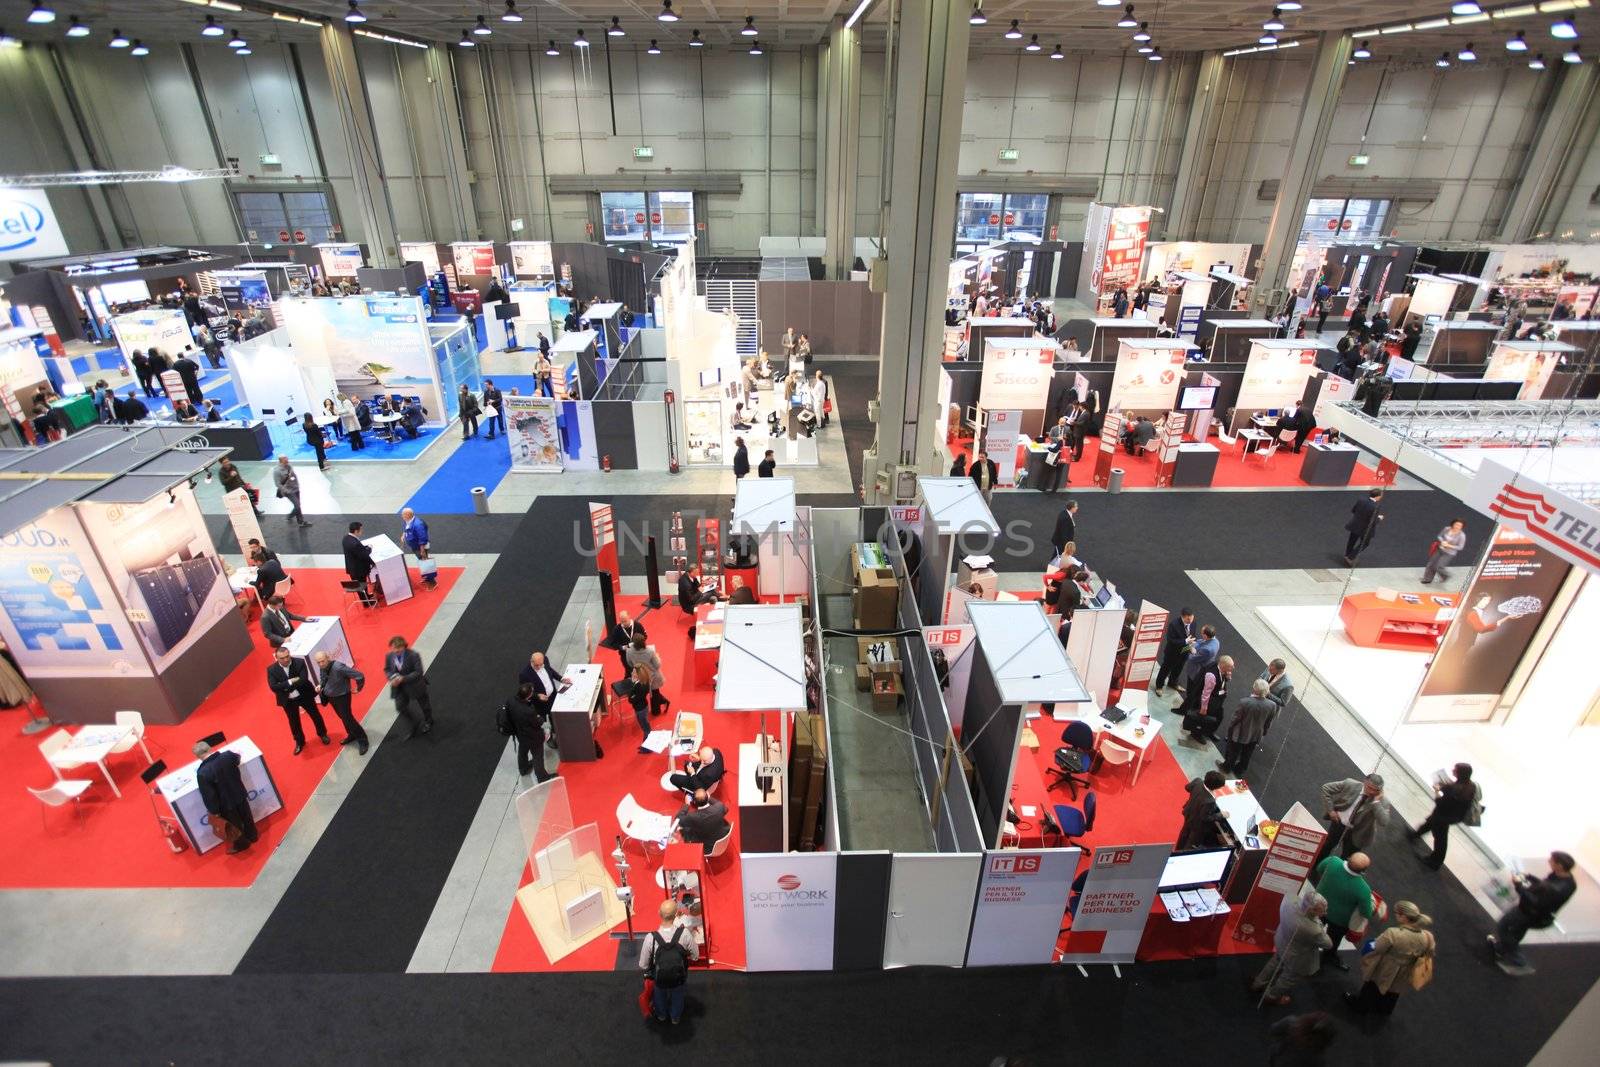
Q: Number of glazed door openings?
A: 4